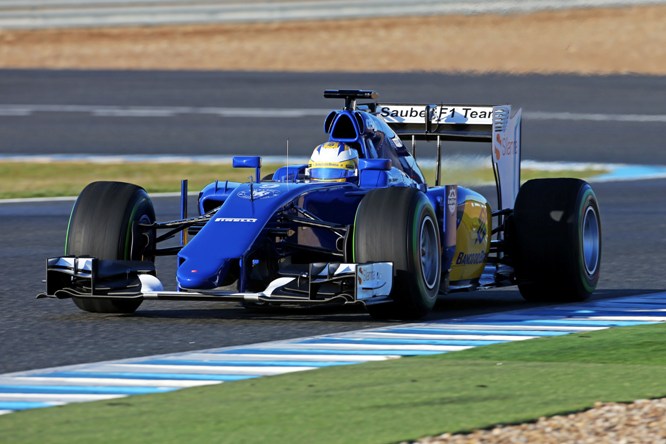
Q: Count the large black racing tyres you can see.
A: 3